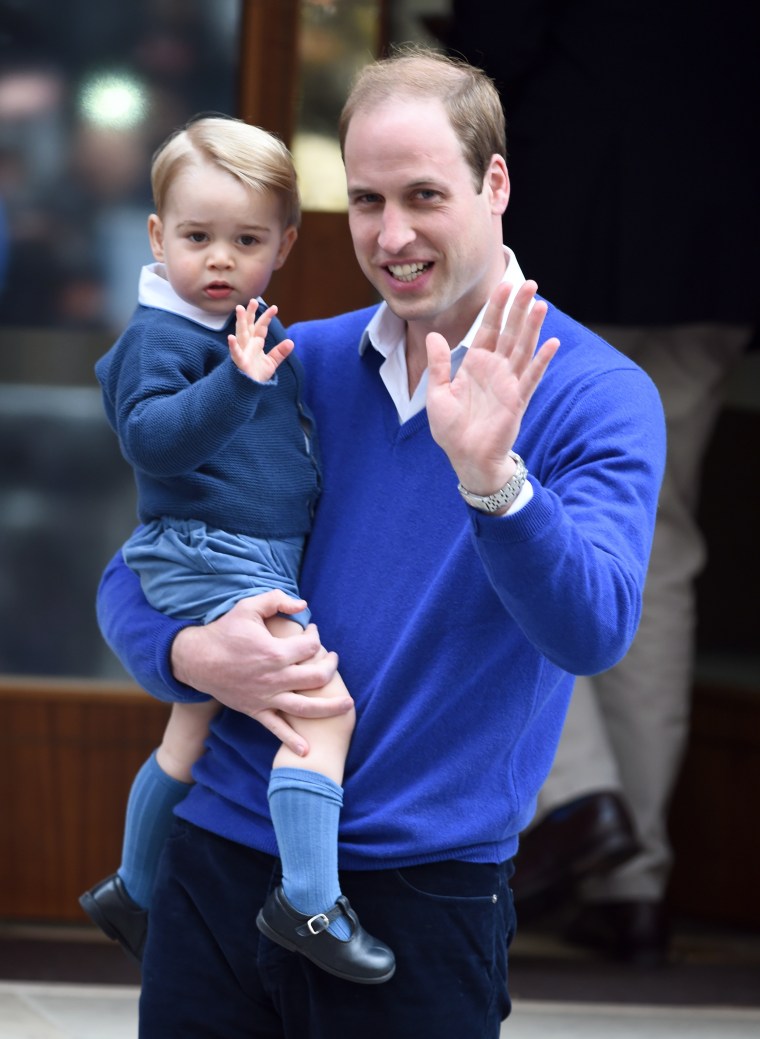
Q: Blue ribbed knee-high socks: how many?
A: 2